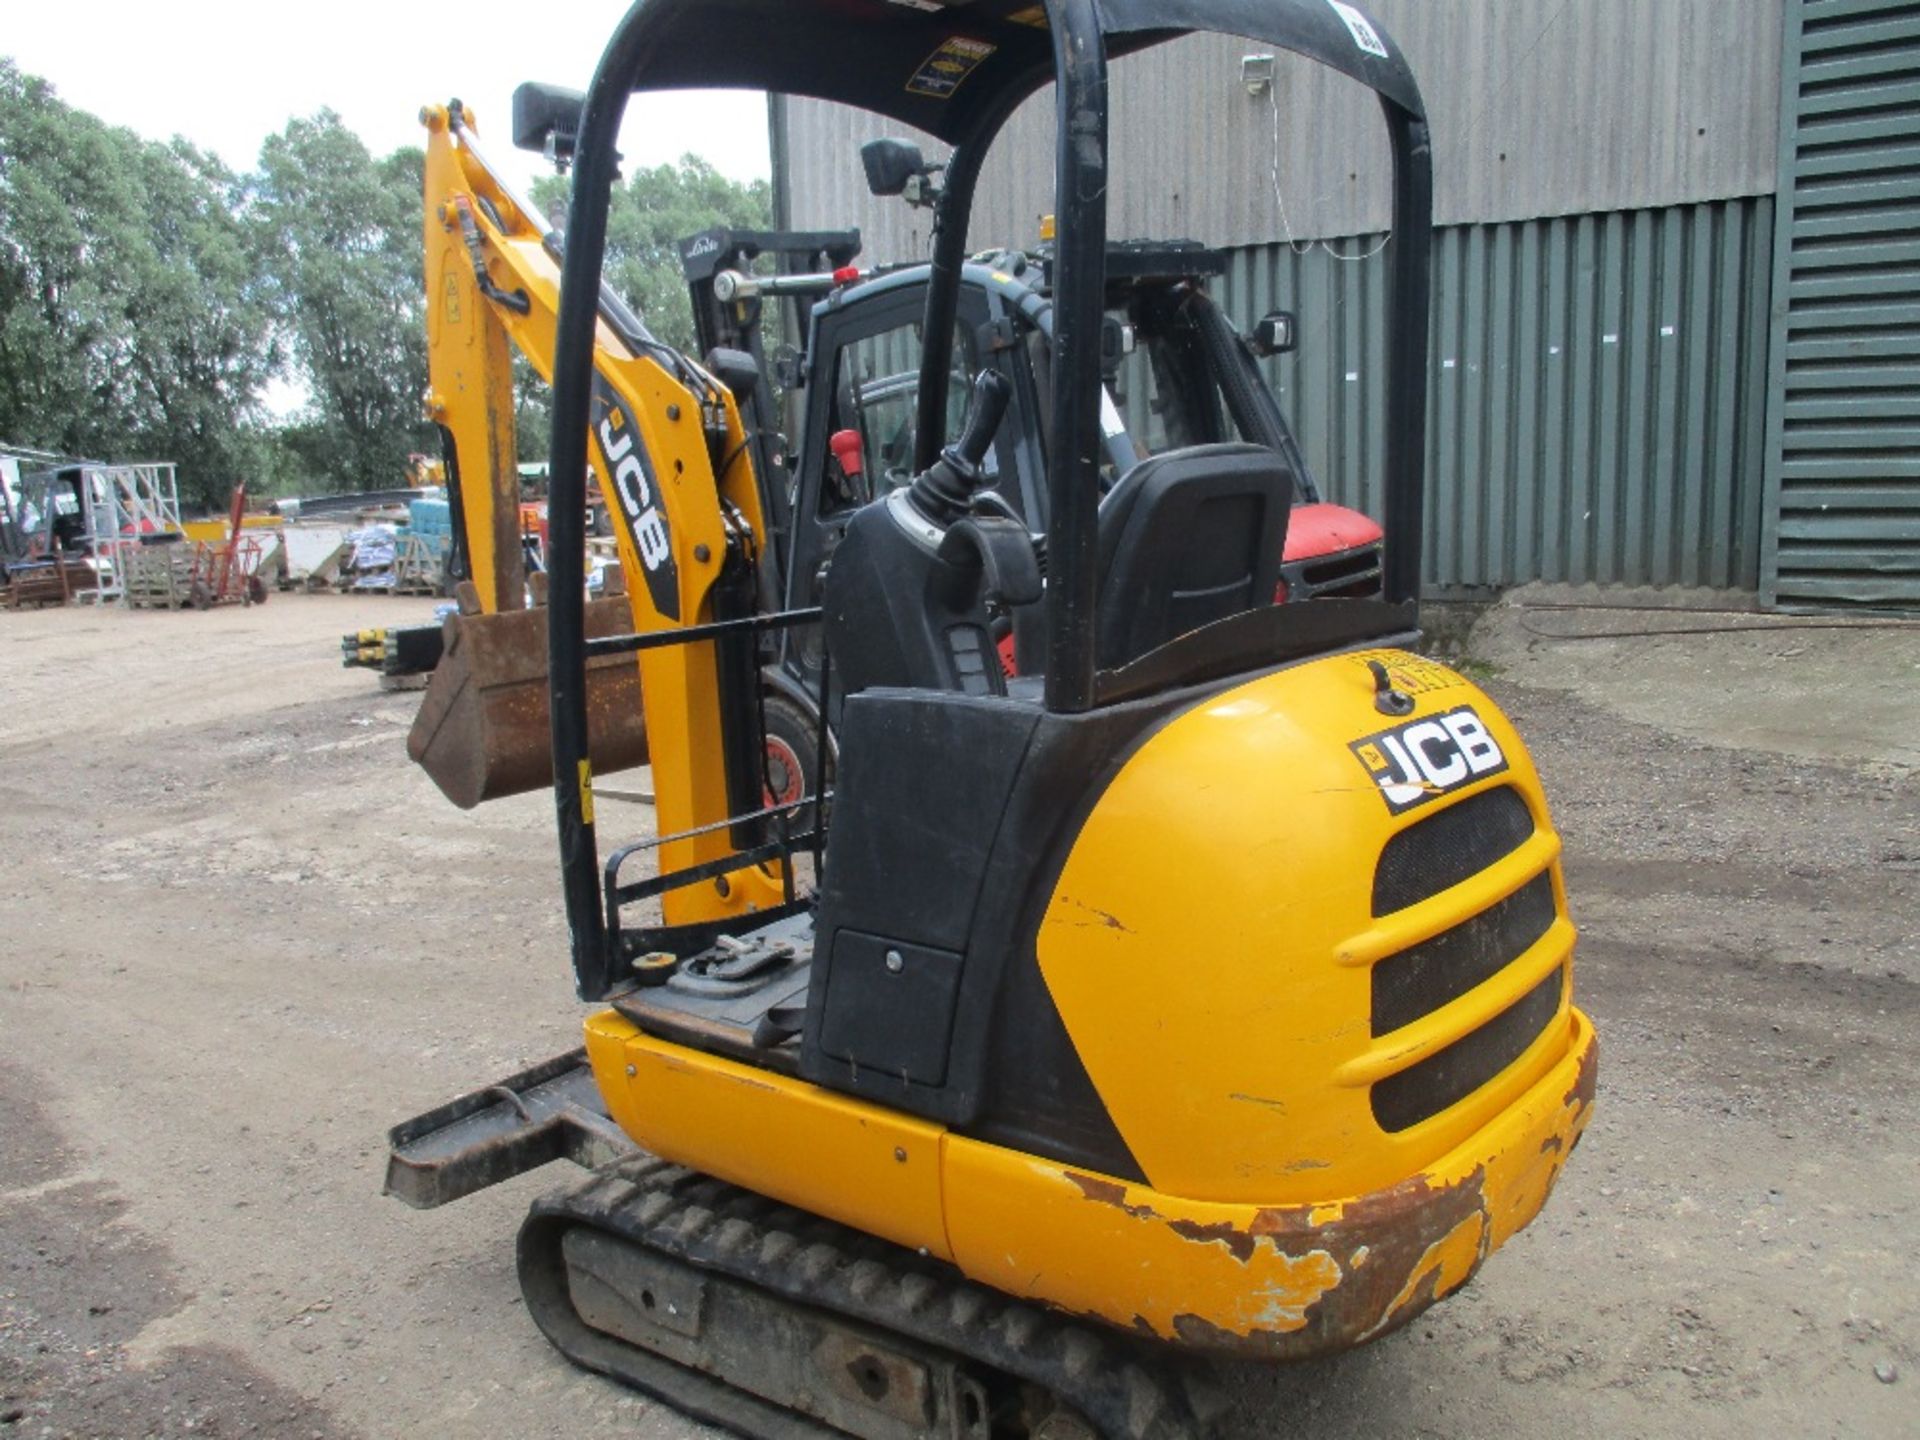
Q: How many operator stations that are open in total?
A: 1